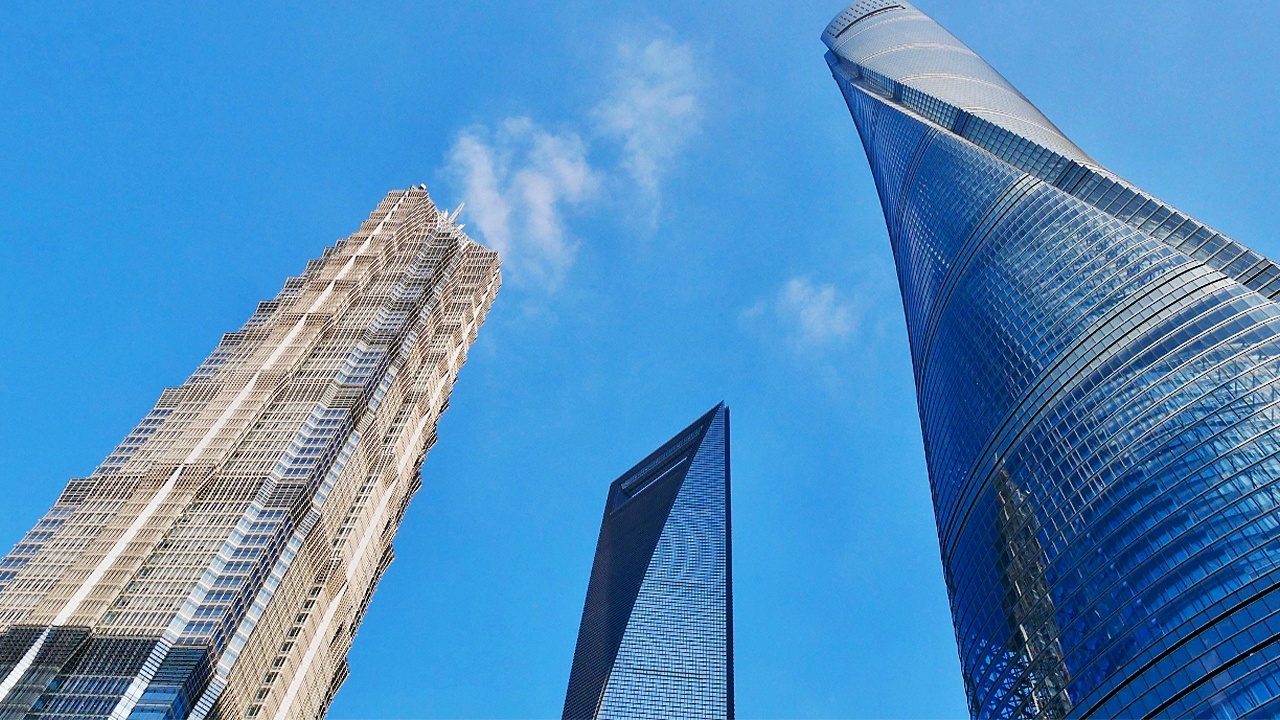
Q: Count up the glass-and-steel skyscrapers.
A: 3